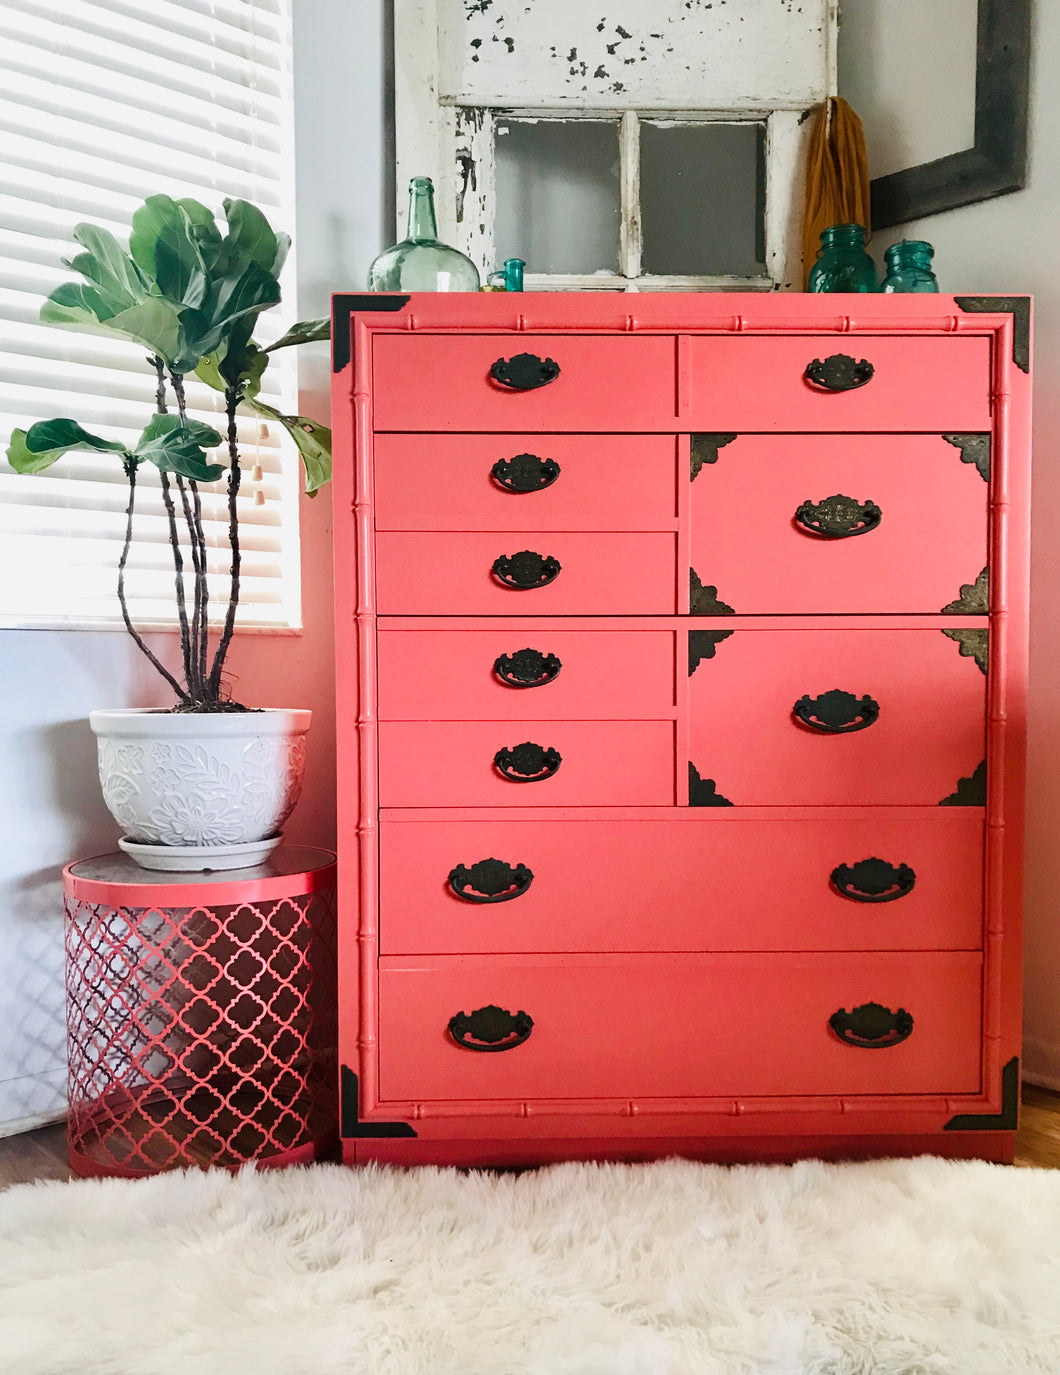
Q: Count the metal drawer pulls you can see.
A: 12